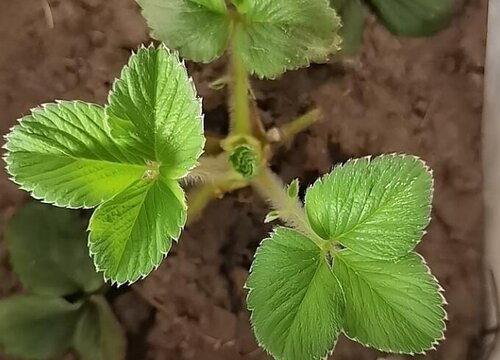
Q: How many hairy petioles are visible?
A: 3